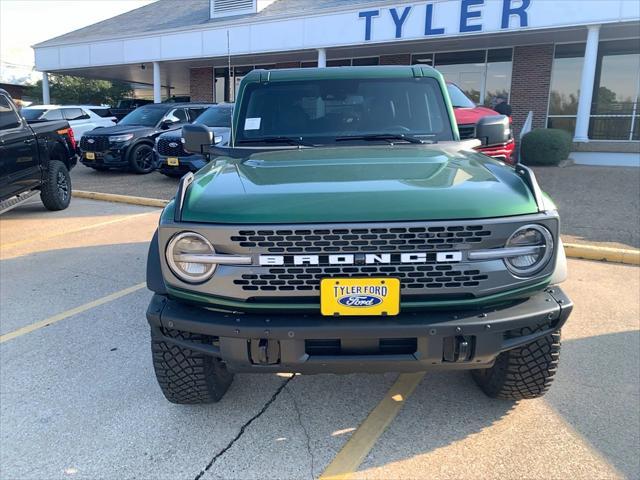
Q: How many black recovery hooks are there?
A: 2